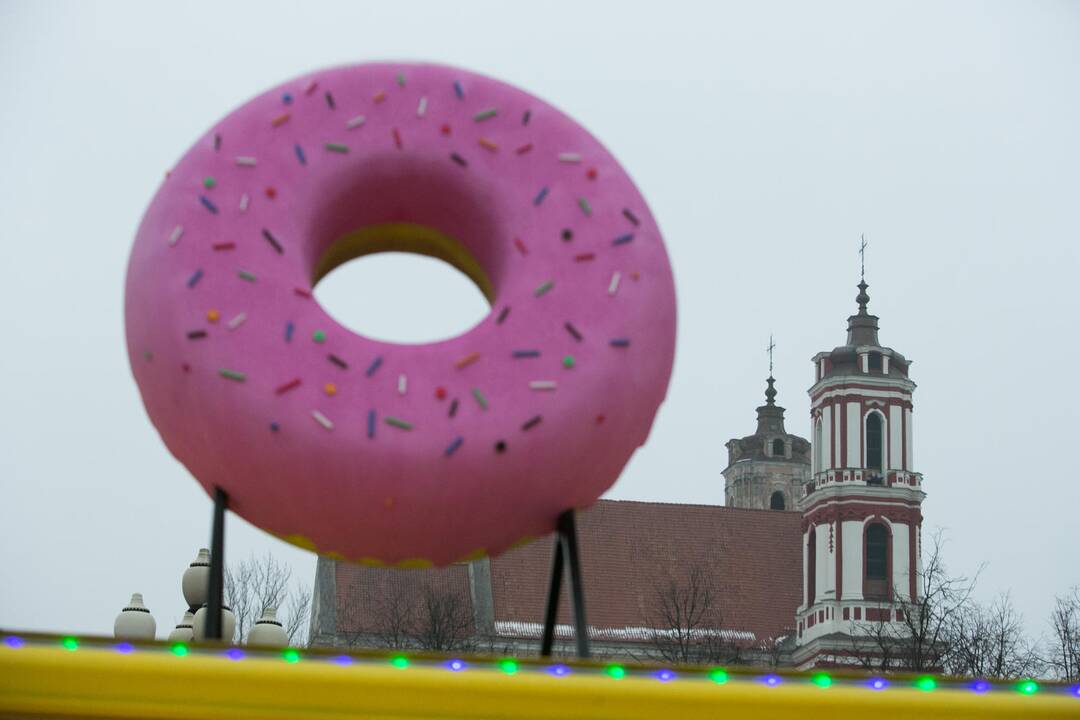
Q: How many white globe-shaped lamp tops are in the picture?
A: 5